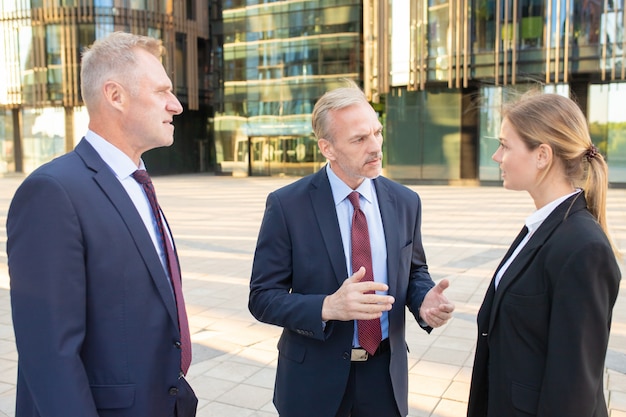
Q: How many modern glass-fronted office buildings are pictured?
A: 3